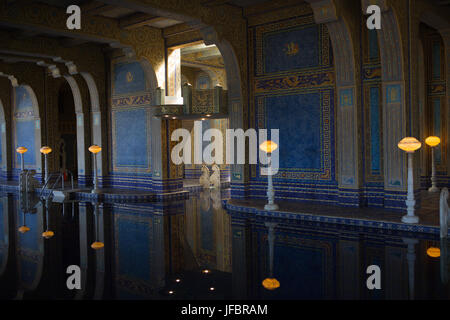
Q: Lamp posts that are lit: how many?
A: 6